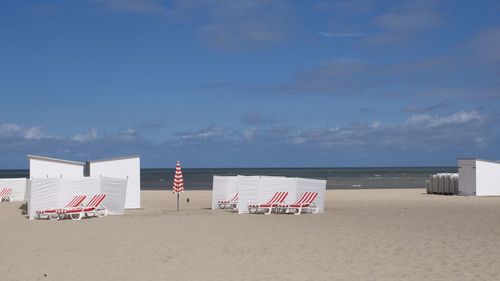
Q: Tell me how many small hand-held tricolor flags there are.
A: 0